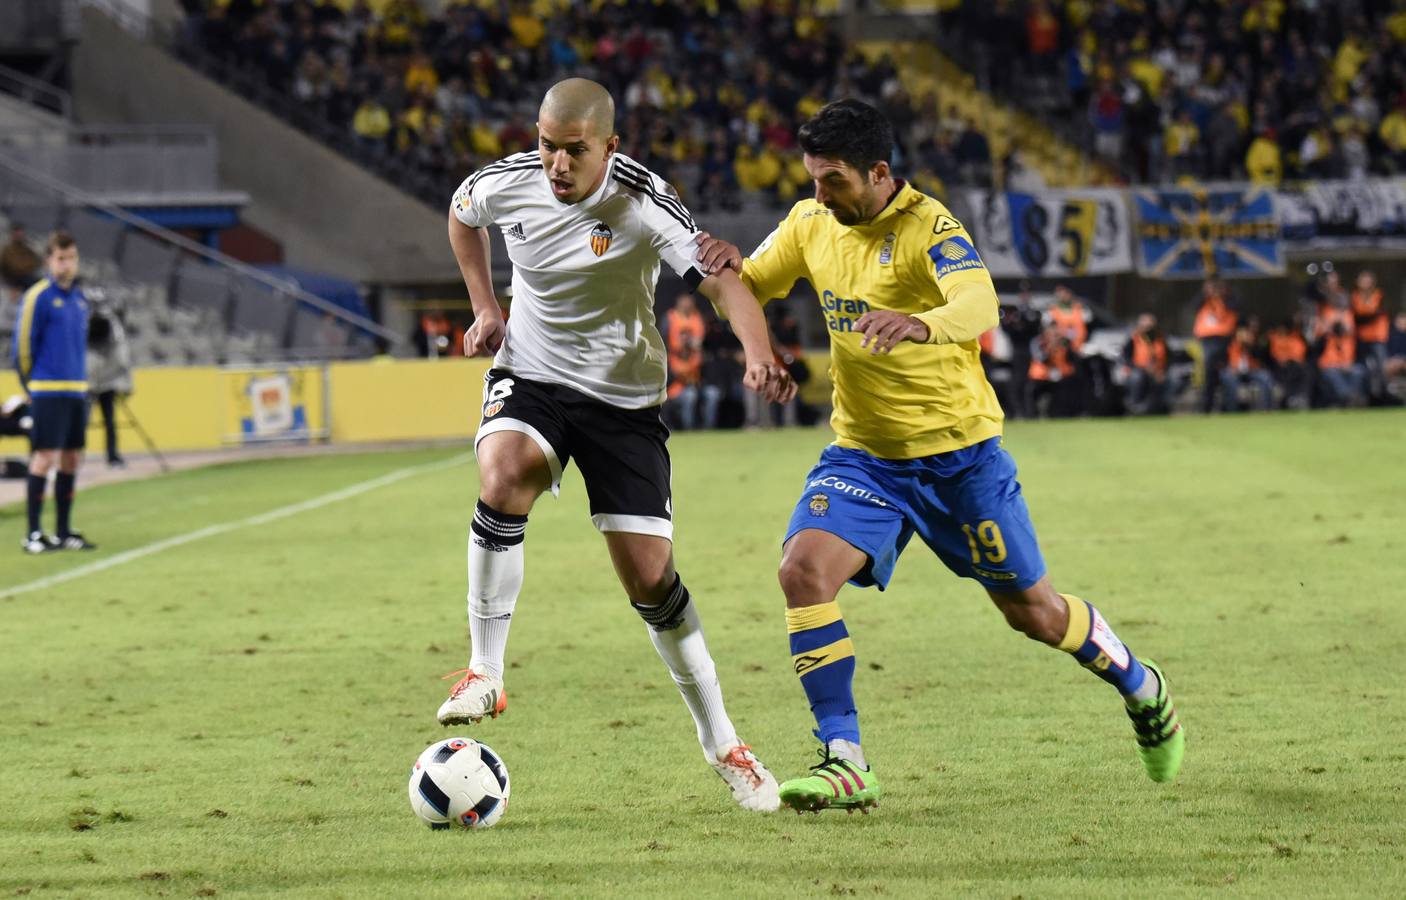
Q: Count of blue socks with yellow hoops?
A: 2